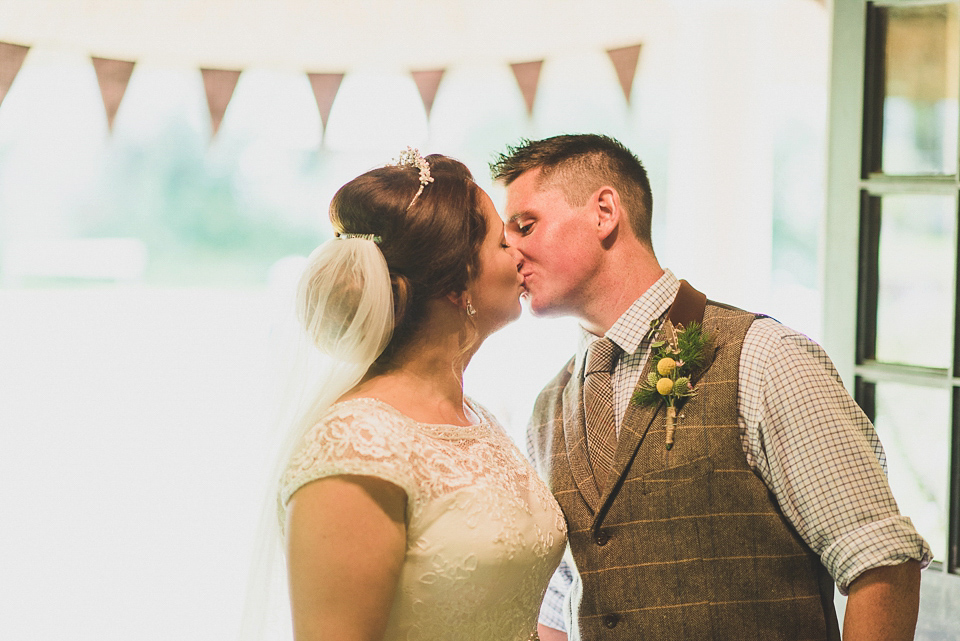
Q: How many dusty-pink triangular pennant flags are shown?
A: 7